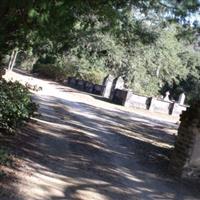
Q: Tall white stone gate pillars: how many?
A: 2